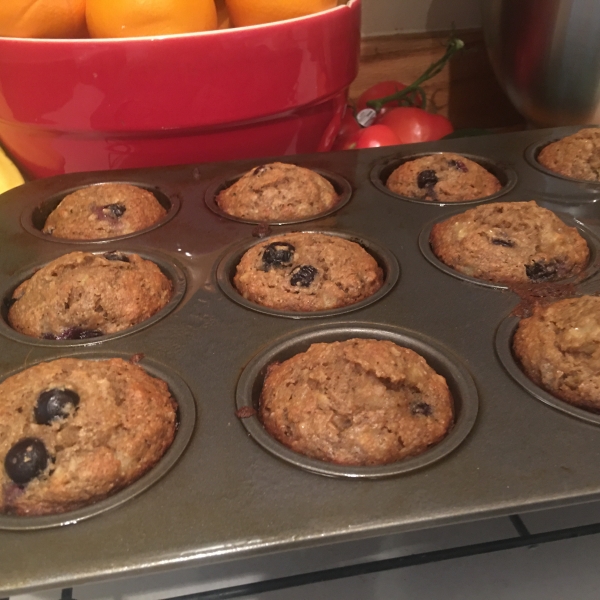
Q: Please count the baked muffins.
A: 10